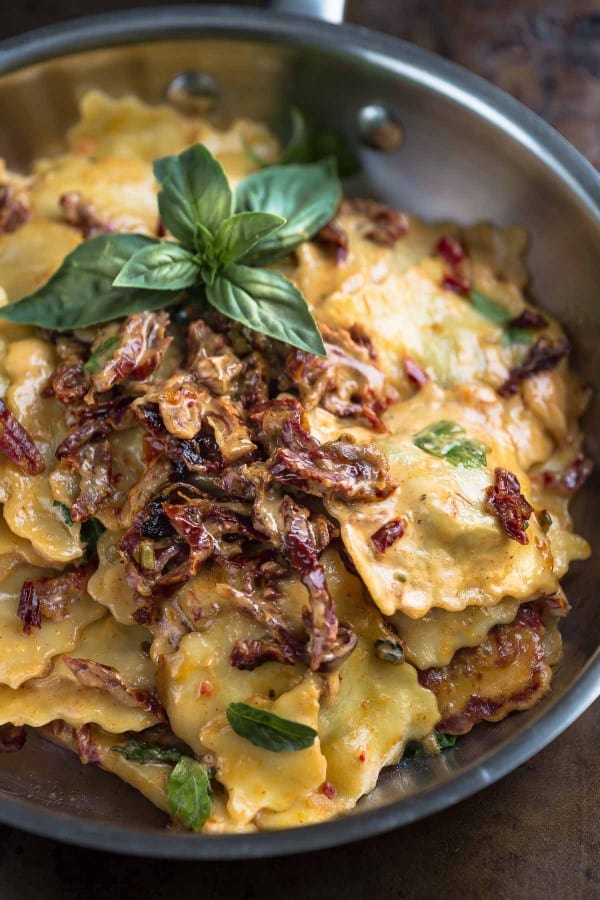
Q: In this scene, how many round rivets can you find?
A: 2